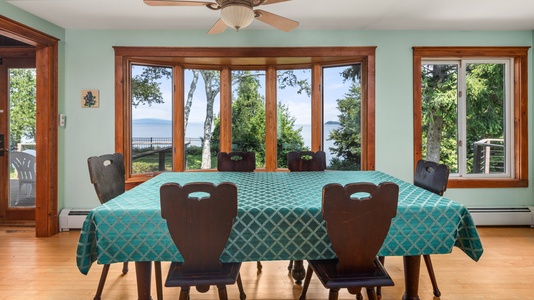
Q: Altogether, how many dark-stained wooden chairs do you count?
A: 6